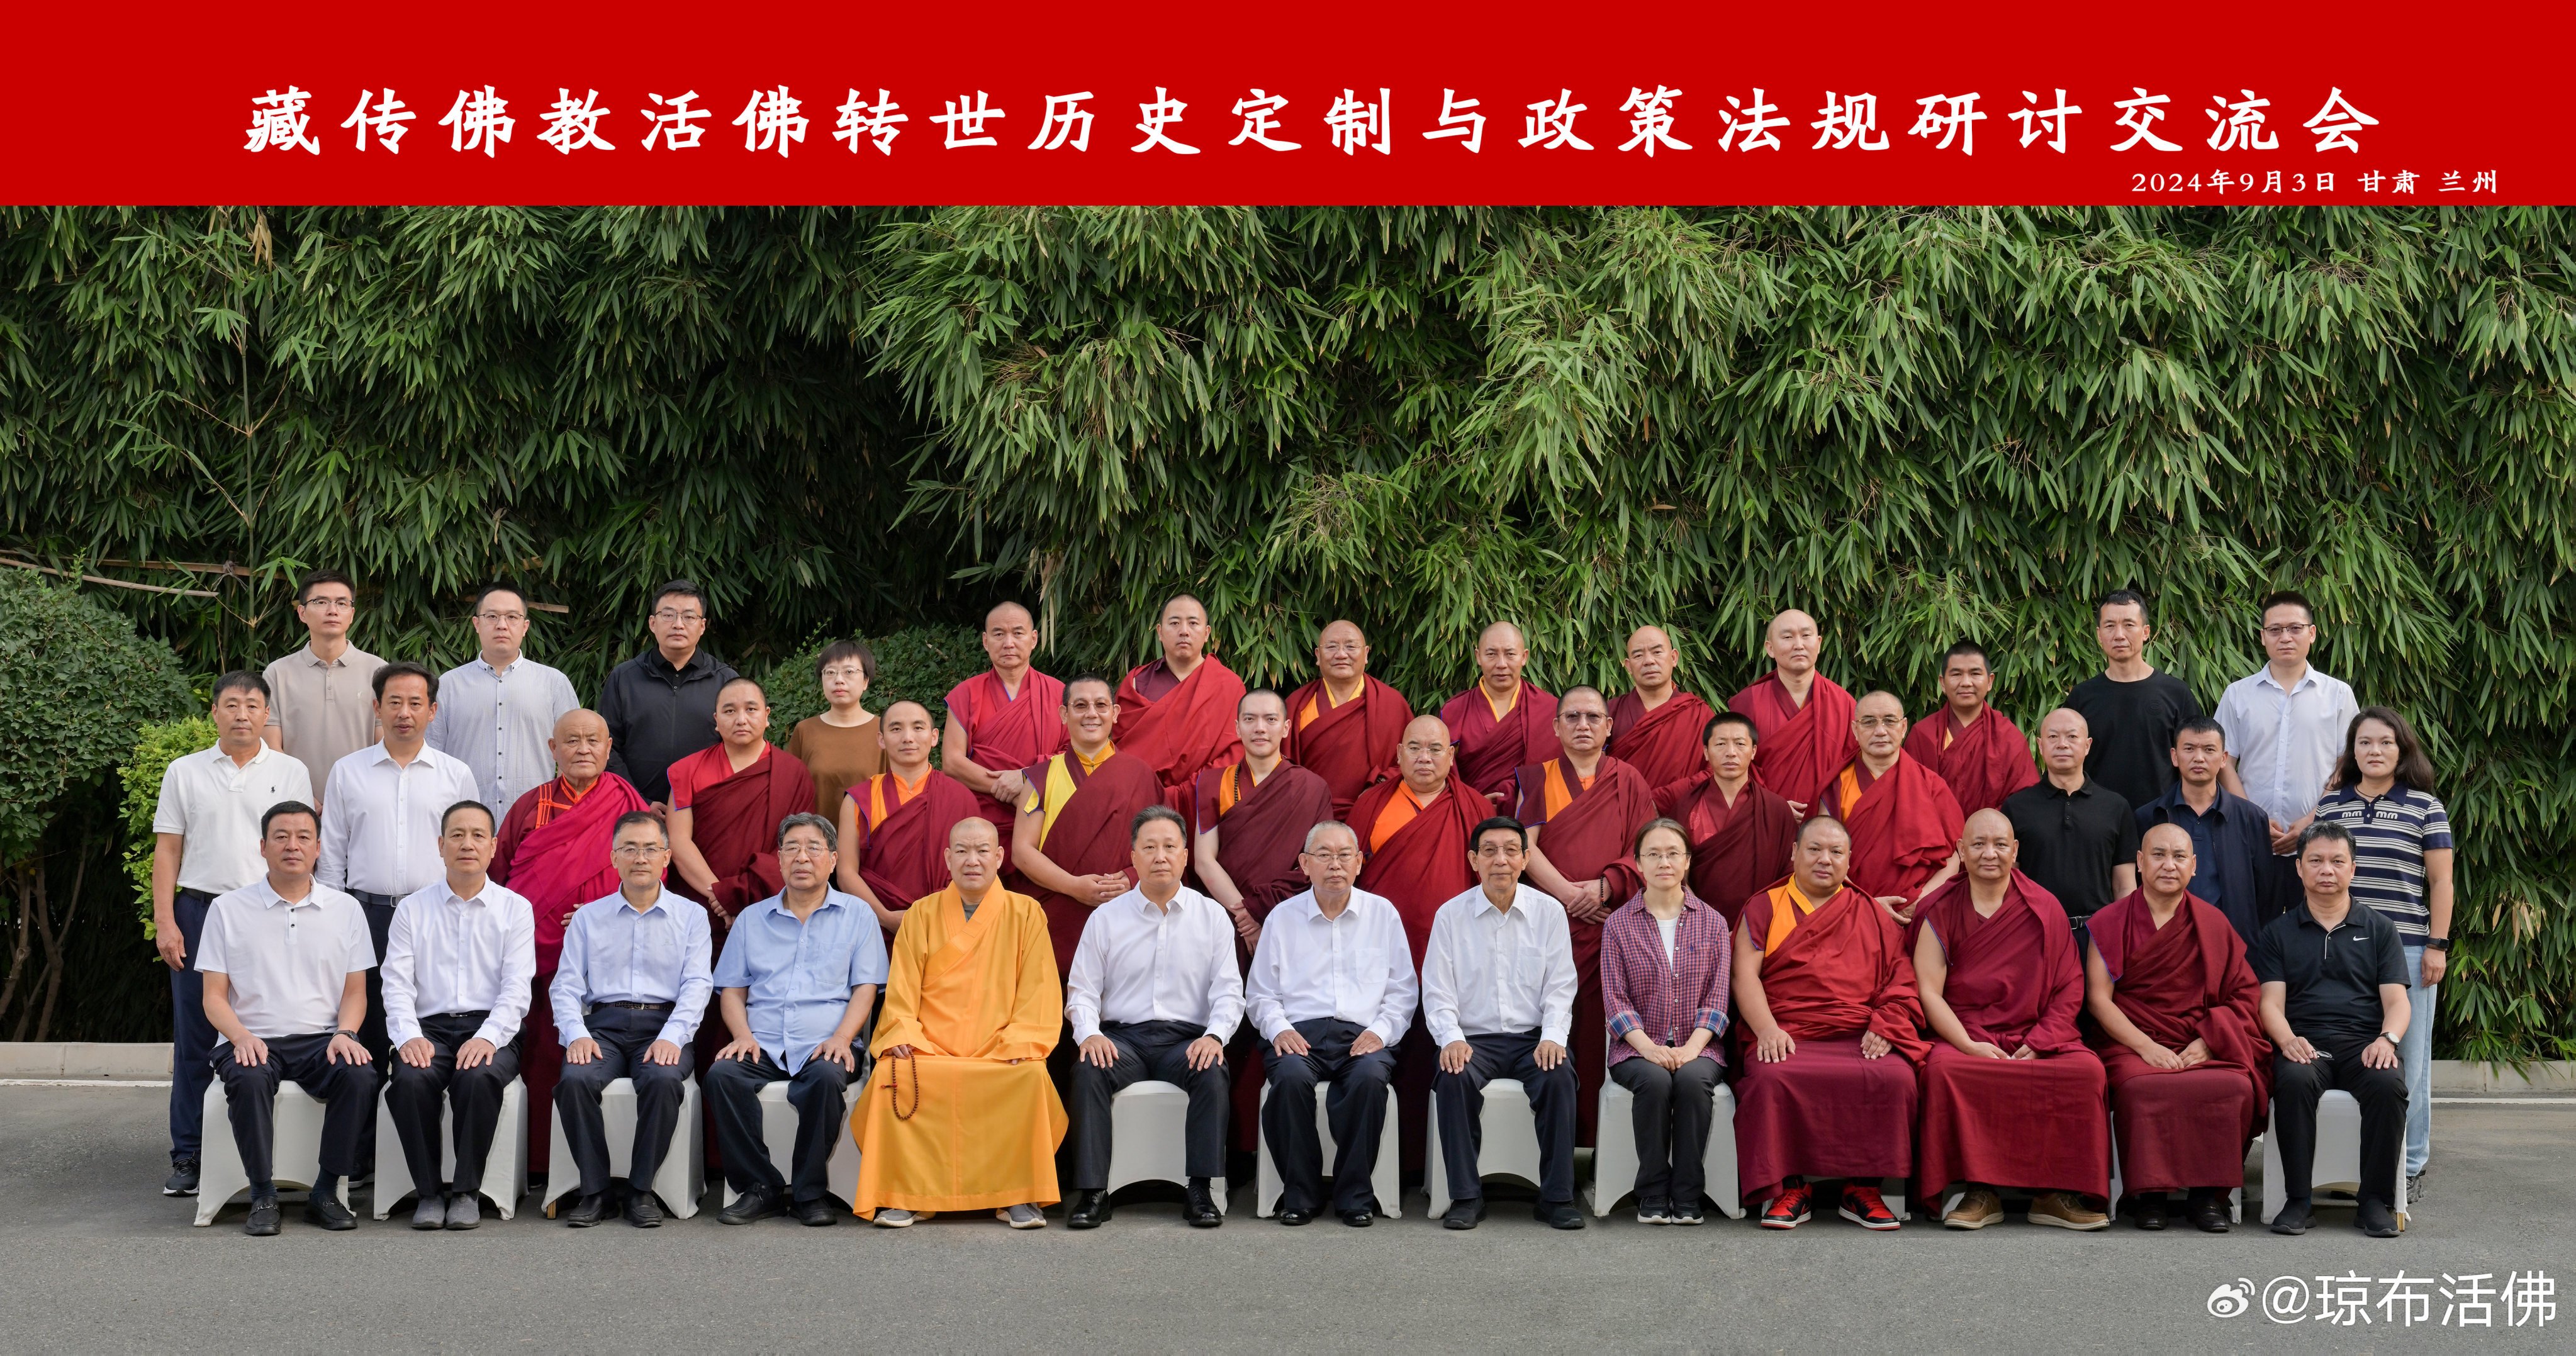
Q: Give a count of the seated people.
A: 13